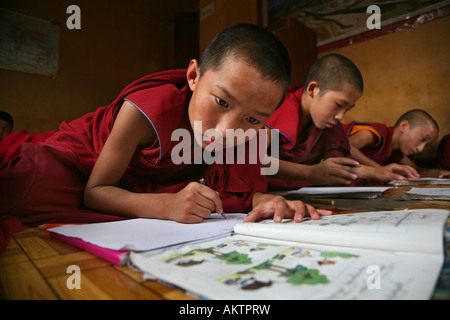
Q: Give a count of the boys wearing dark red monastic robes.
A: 3